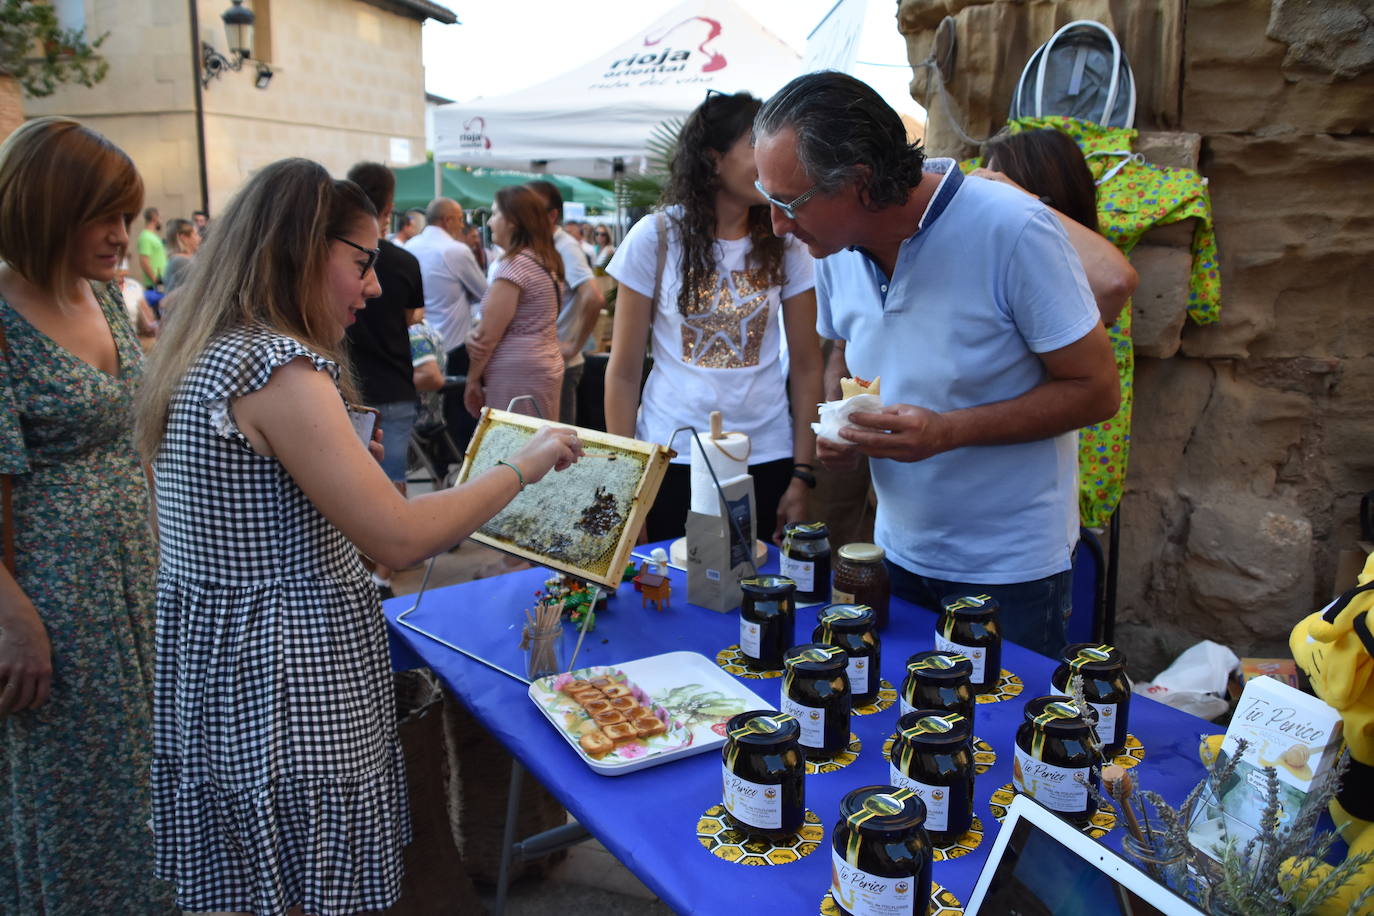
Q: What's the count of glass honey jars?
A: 12